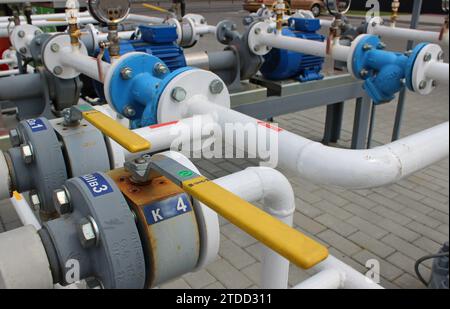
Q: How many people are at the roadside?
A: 0